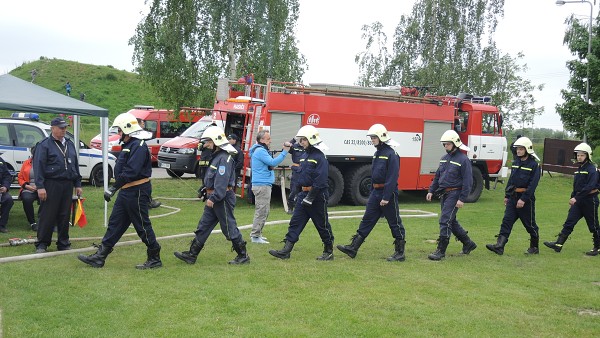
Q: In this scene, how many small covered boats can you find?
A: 0